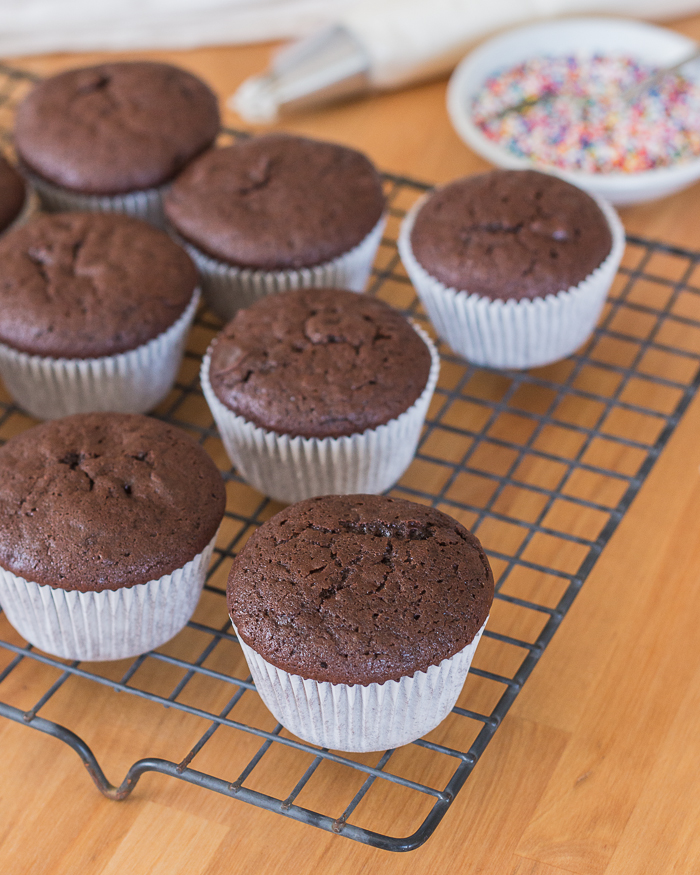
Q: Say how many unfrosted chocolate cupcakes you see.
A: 8